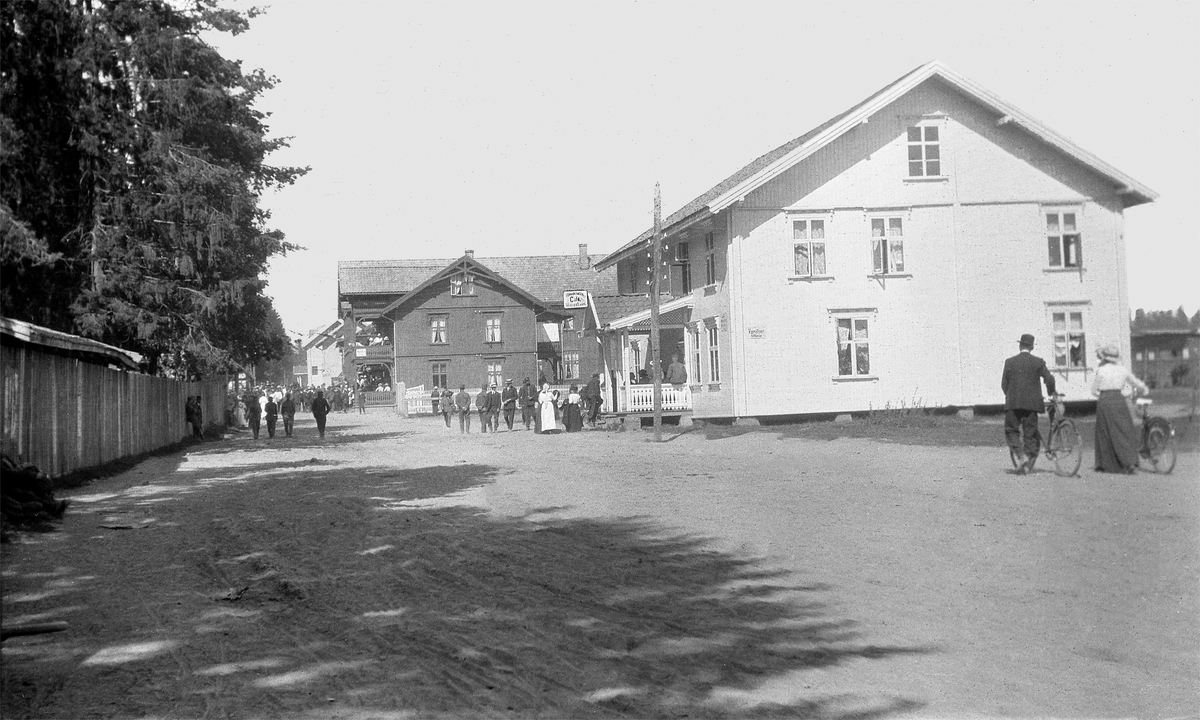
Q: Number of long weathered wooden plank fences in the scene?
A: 1